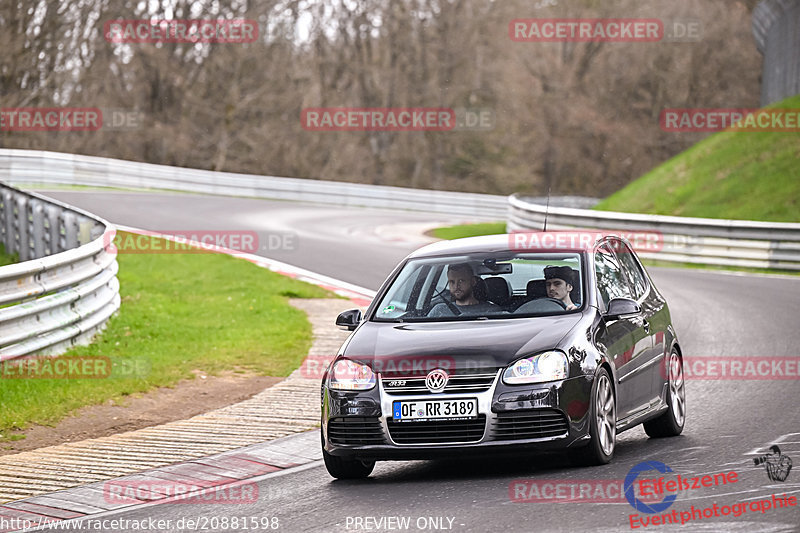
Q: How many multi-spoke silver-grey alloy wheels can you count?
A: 2